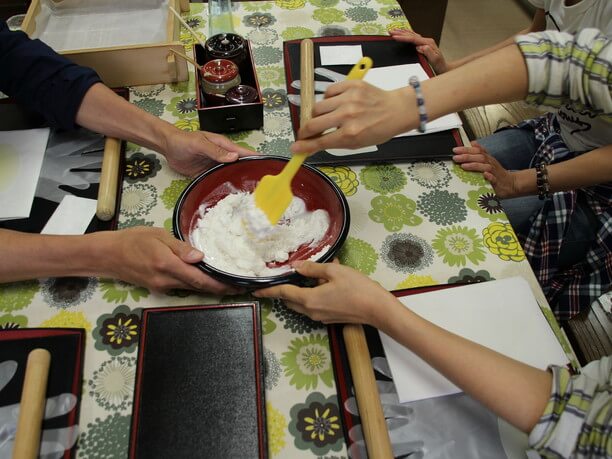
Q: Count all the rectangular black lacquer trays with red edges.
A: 5